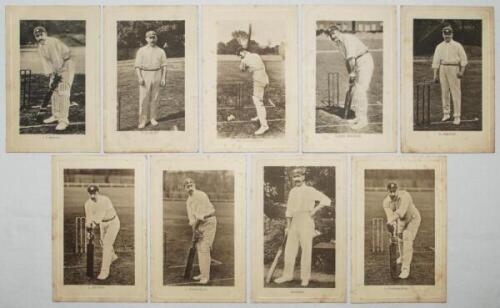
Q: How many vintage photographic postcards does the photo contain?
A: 9